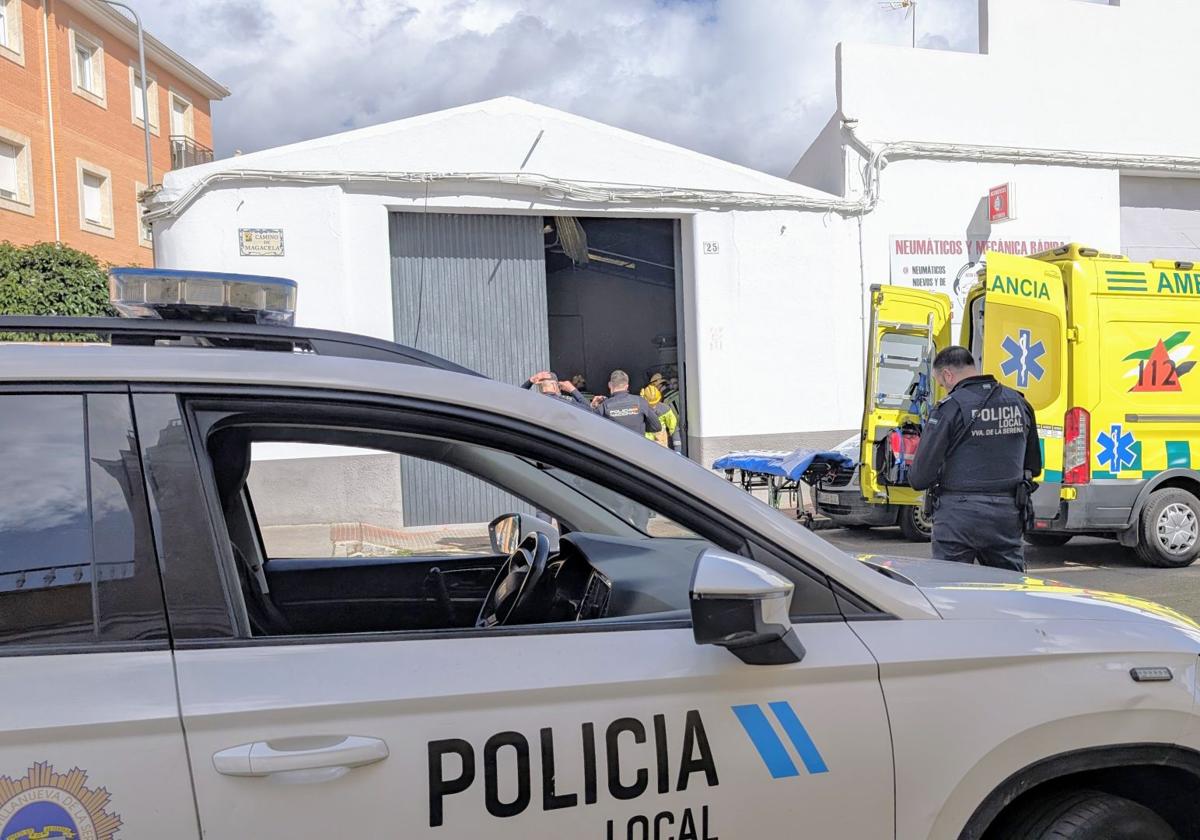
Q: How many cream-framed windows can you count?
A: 7